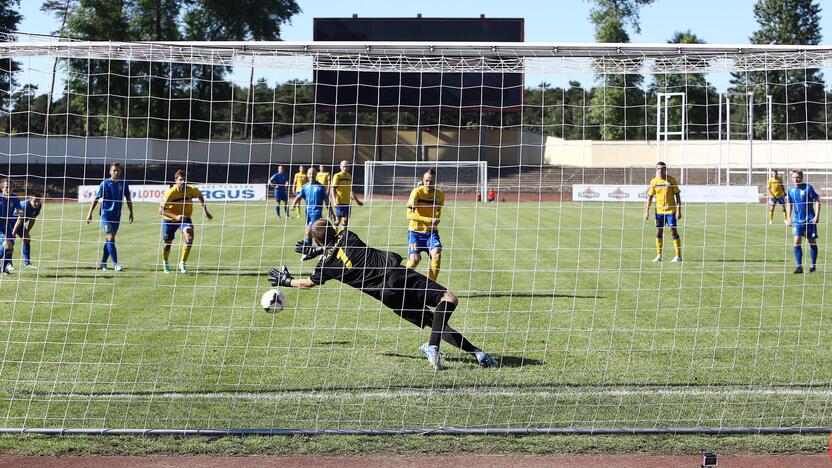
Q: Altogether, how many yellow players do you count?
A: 7